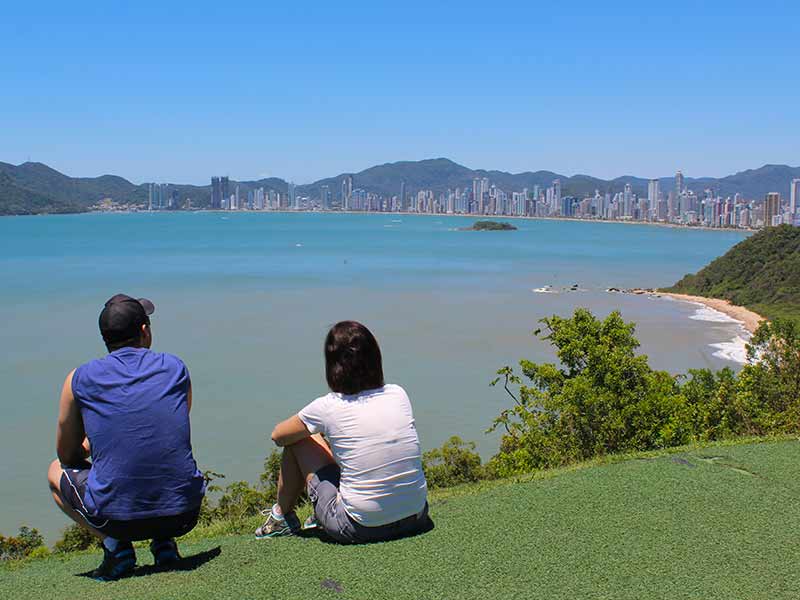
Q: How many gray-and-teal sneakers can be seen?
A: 2